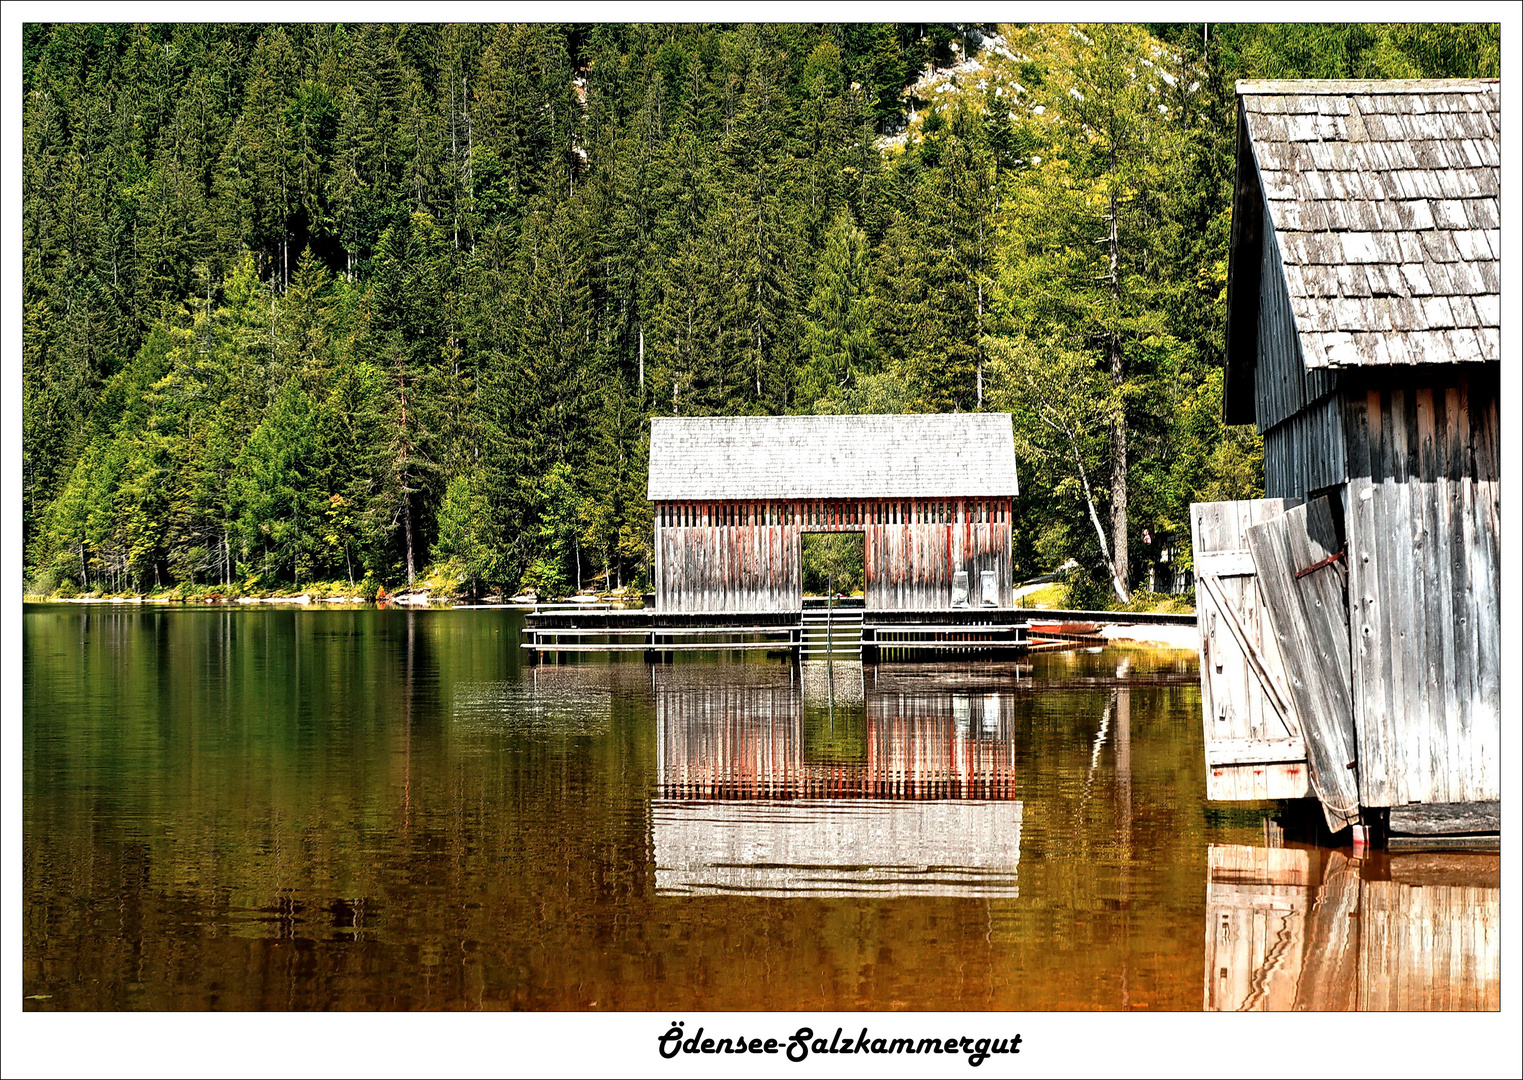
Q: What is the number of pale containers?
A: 2